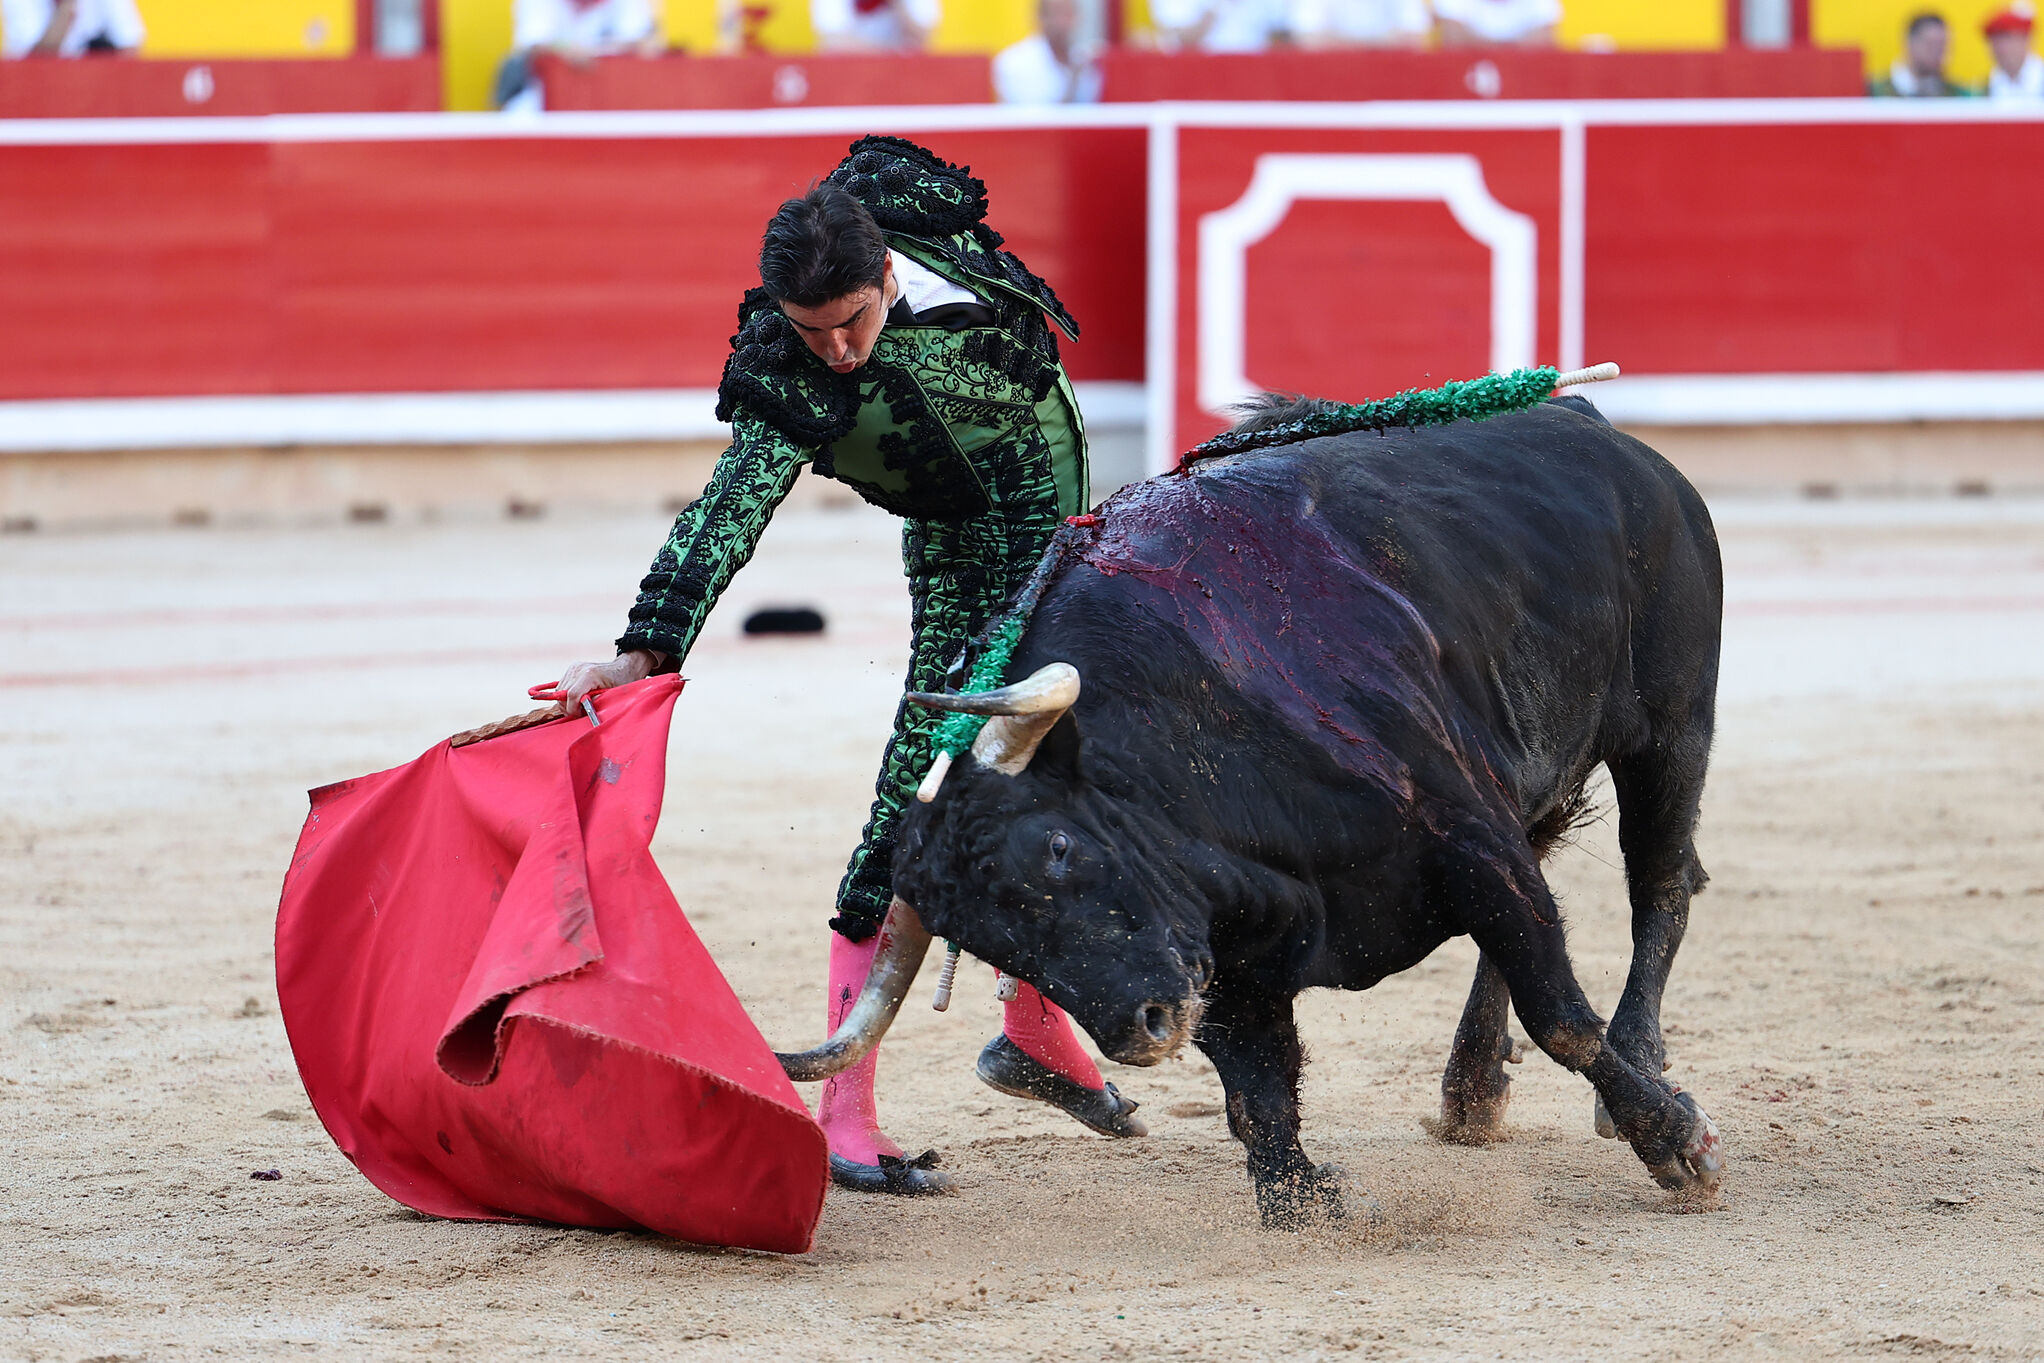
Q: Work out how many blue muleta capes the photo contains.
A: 0